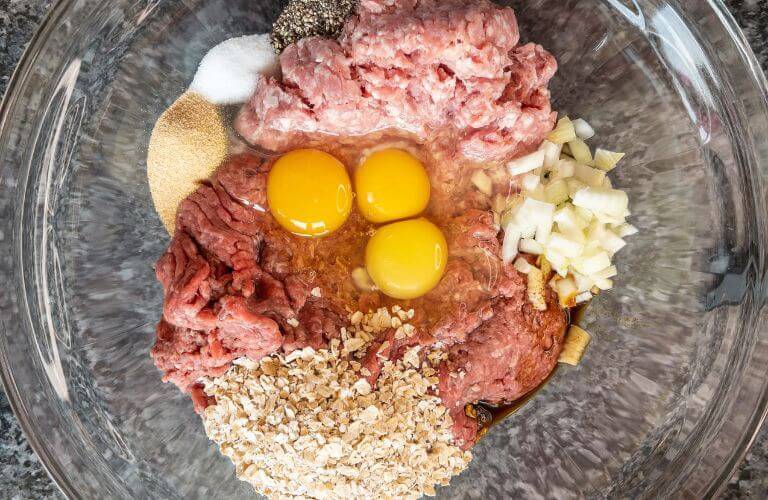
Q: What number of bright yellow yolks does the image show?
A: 3